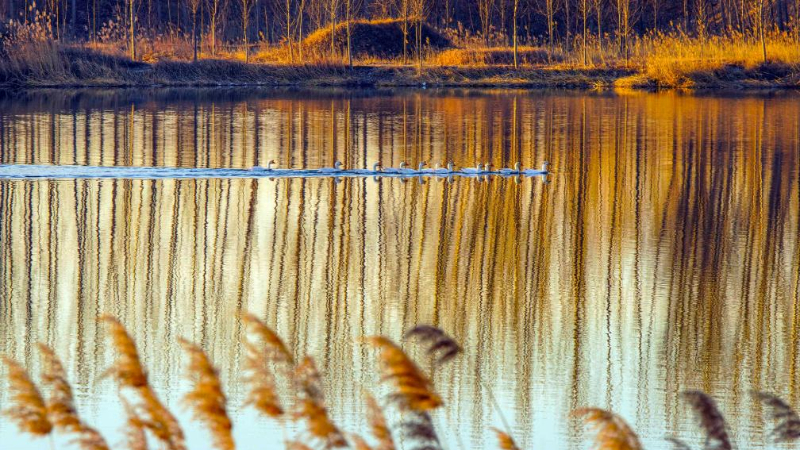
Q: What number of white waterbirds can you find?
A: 11